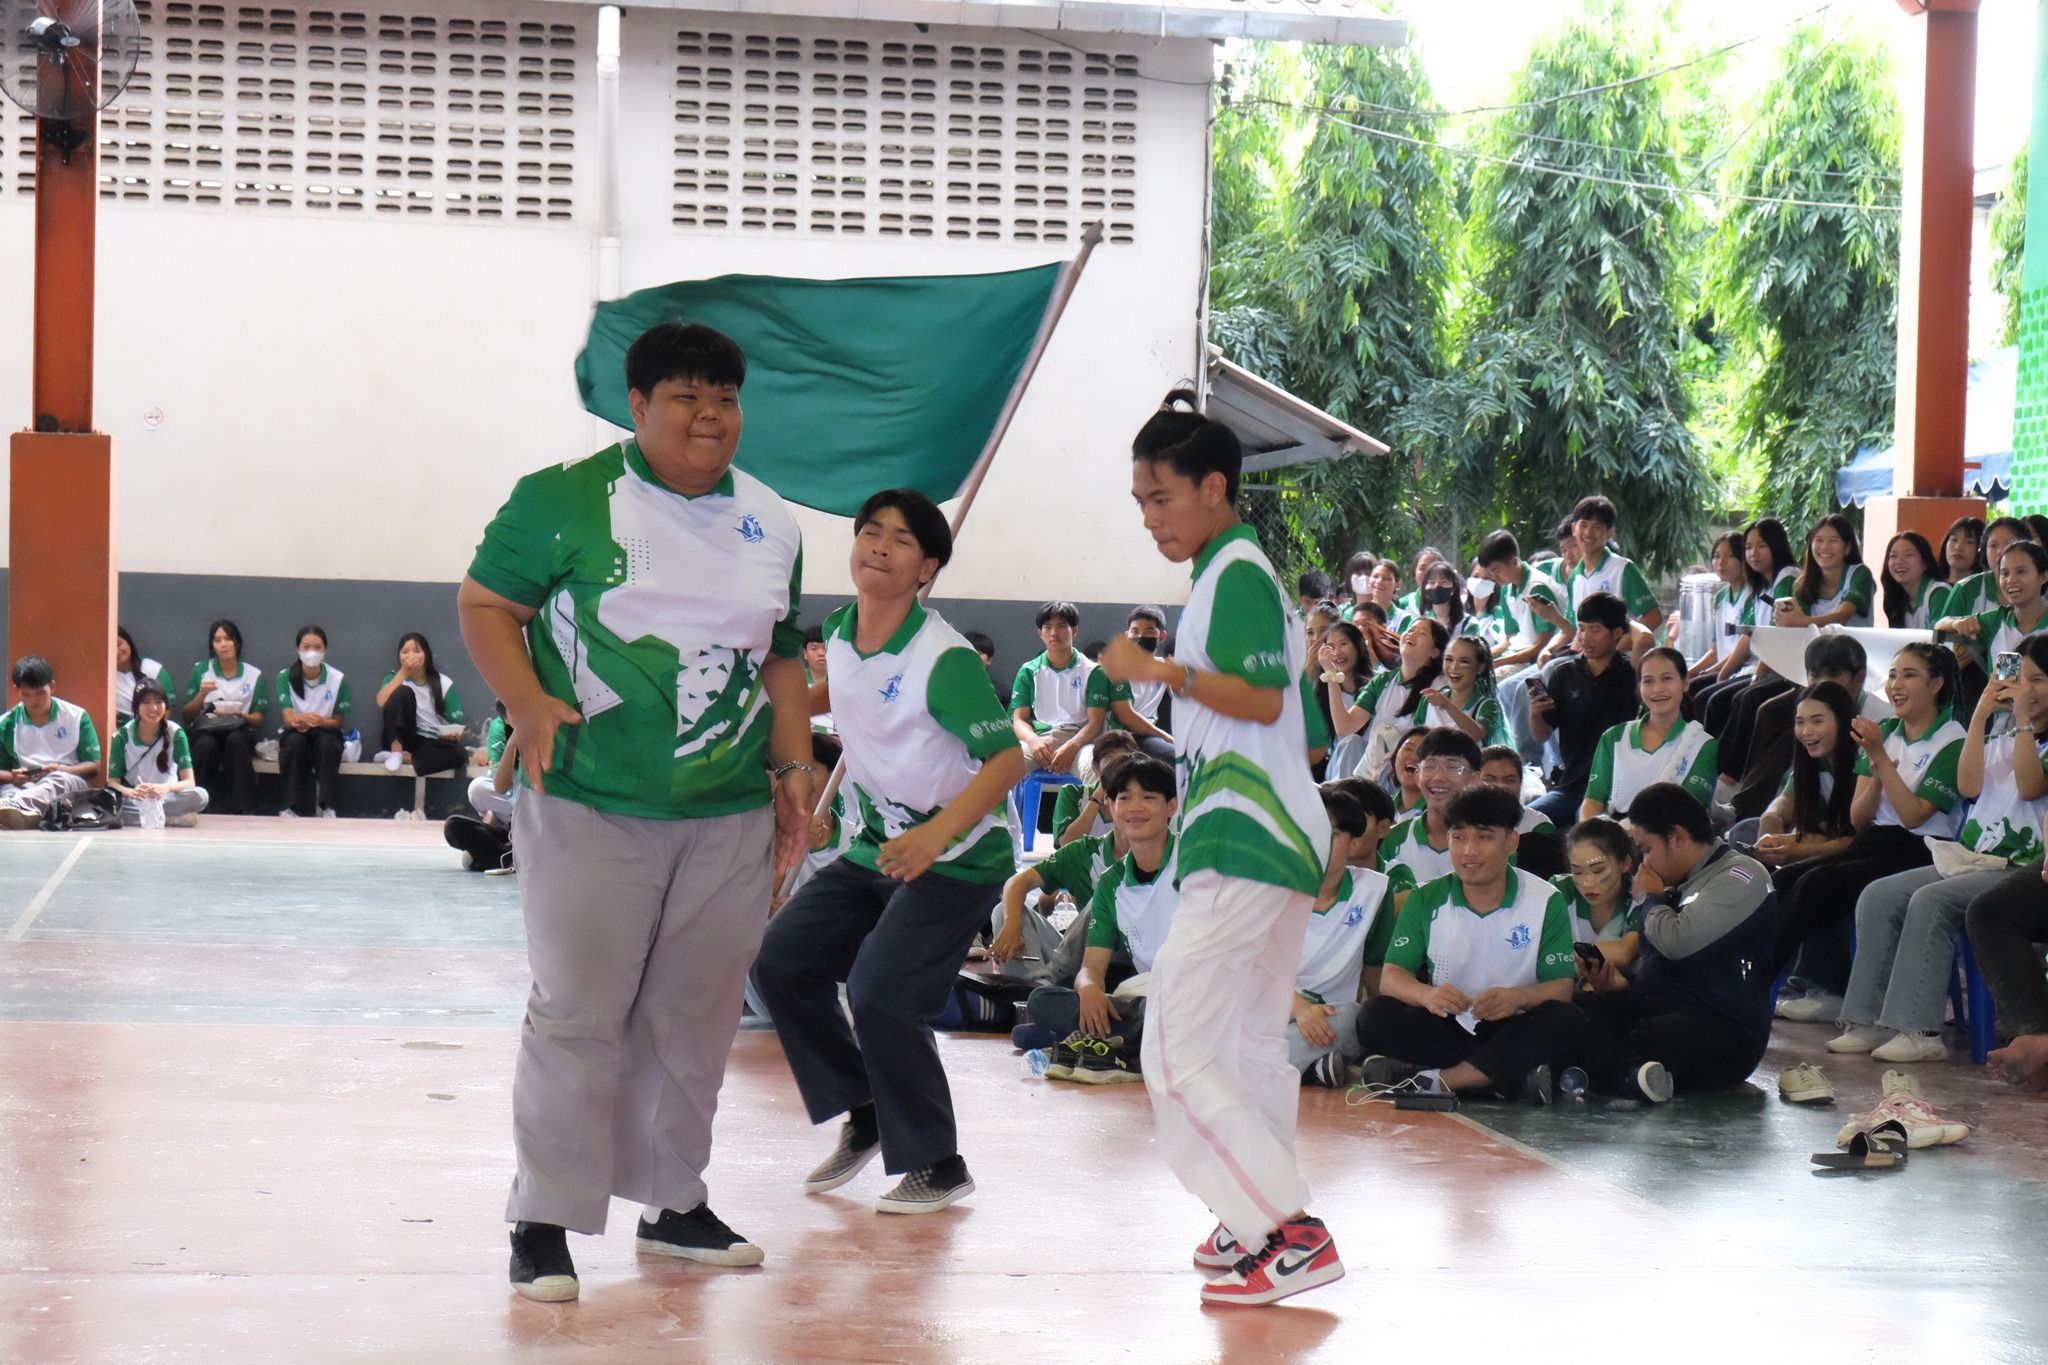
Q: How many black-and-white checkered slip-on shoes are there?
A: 2